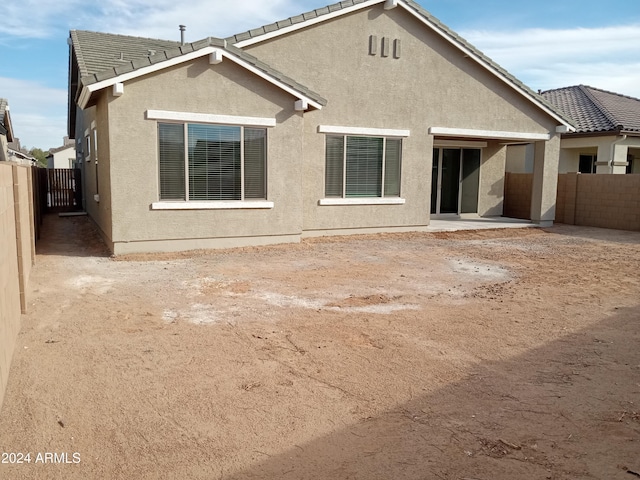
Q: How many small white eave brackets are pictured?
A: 5